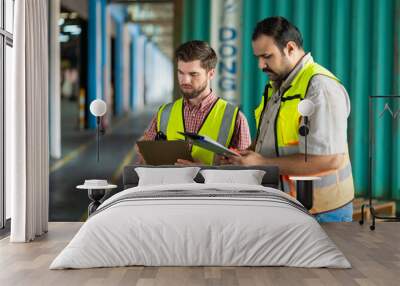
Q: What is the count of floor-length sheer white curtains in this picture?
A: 1